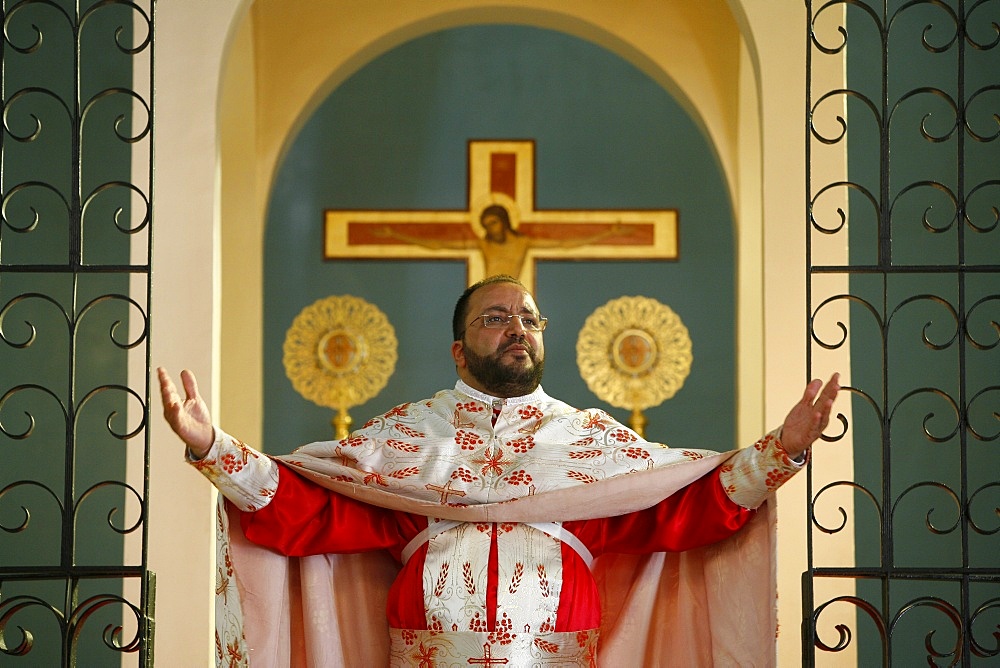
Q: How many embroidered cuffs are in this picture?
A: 2